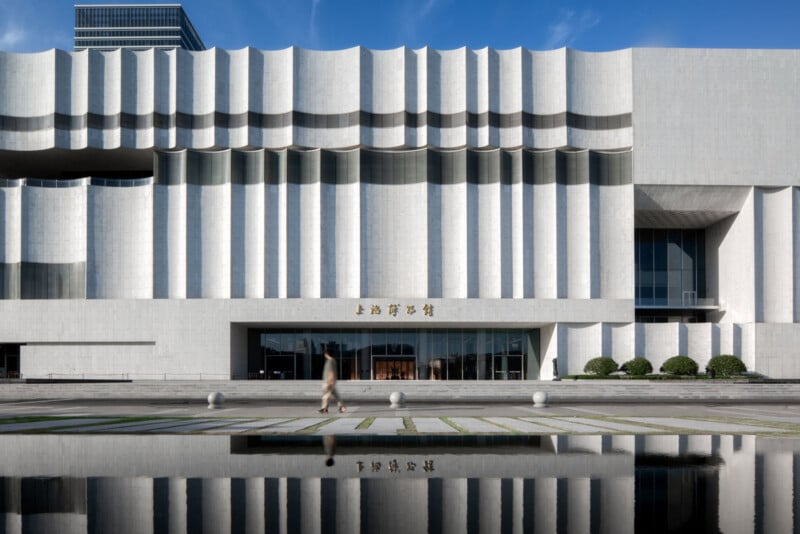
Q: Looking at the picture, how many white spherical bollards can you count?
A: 3